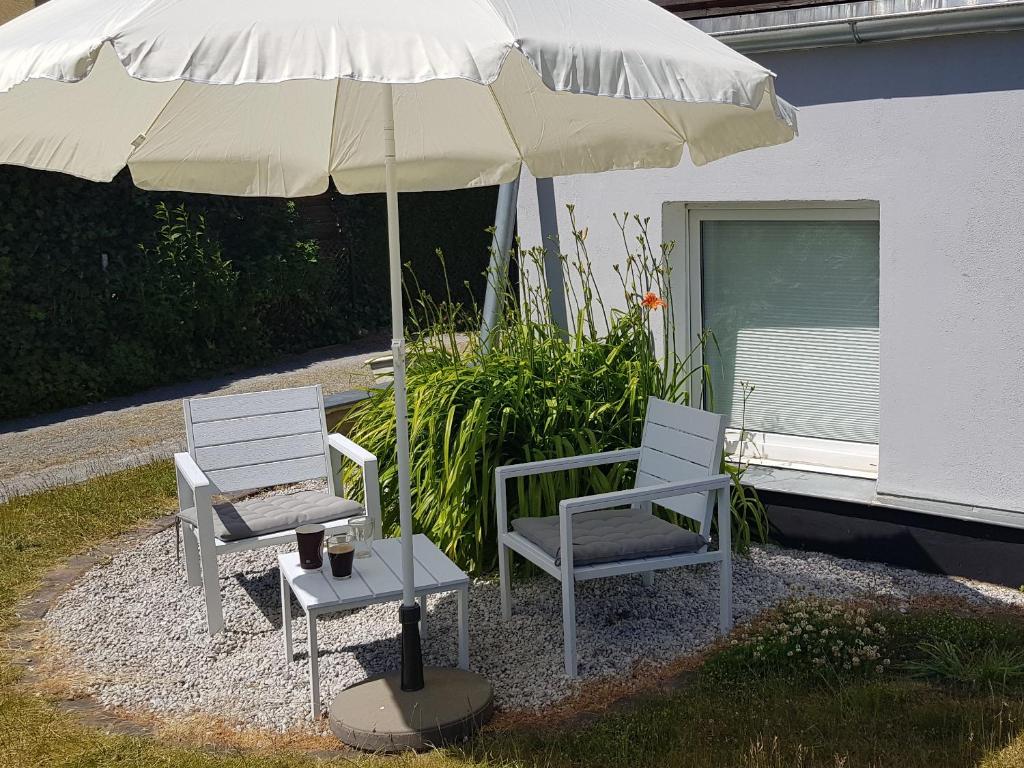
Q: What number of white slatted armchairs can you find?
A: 2